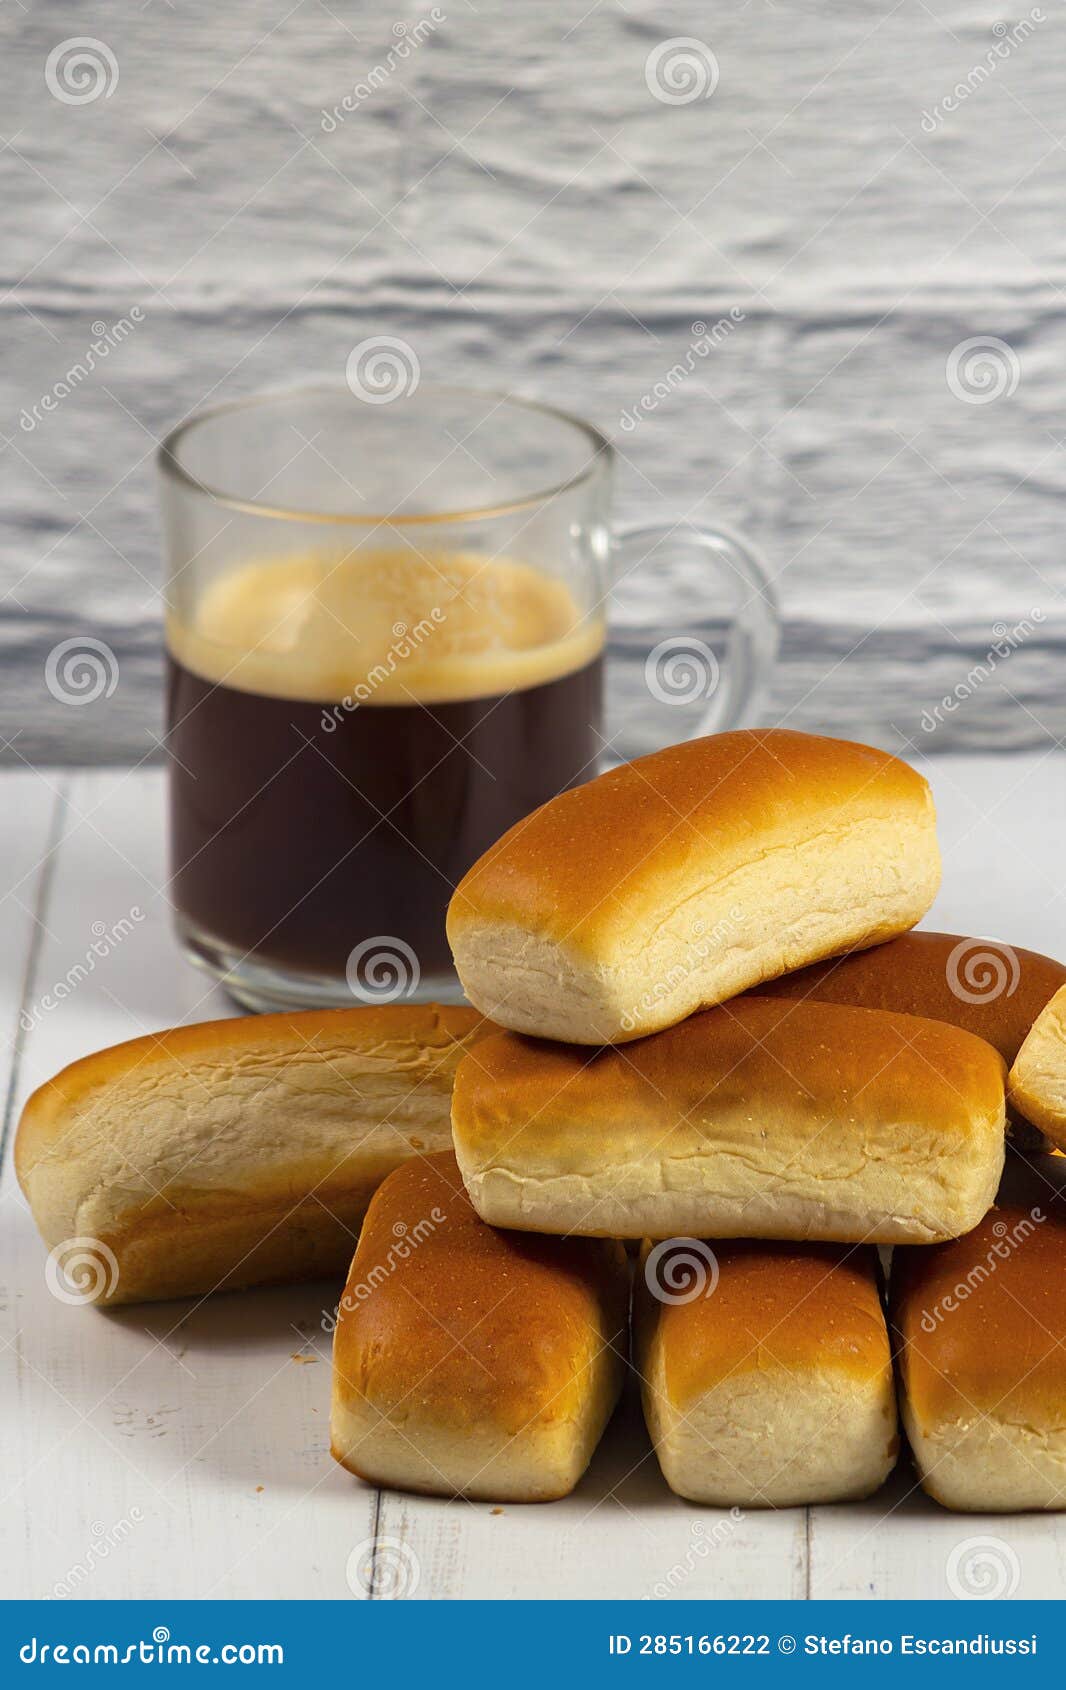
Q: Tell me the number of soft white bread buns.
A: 8